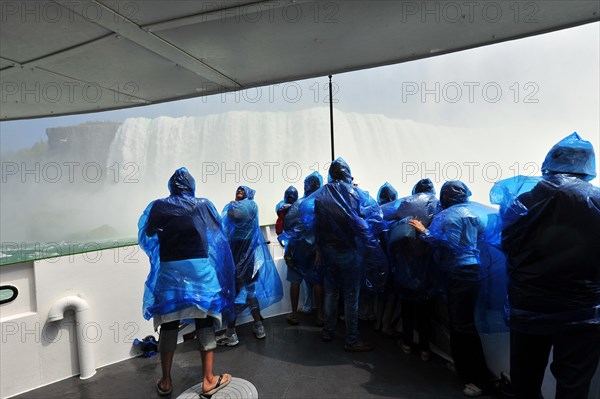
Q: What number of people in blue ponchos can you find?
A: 9